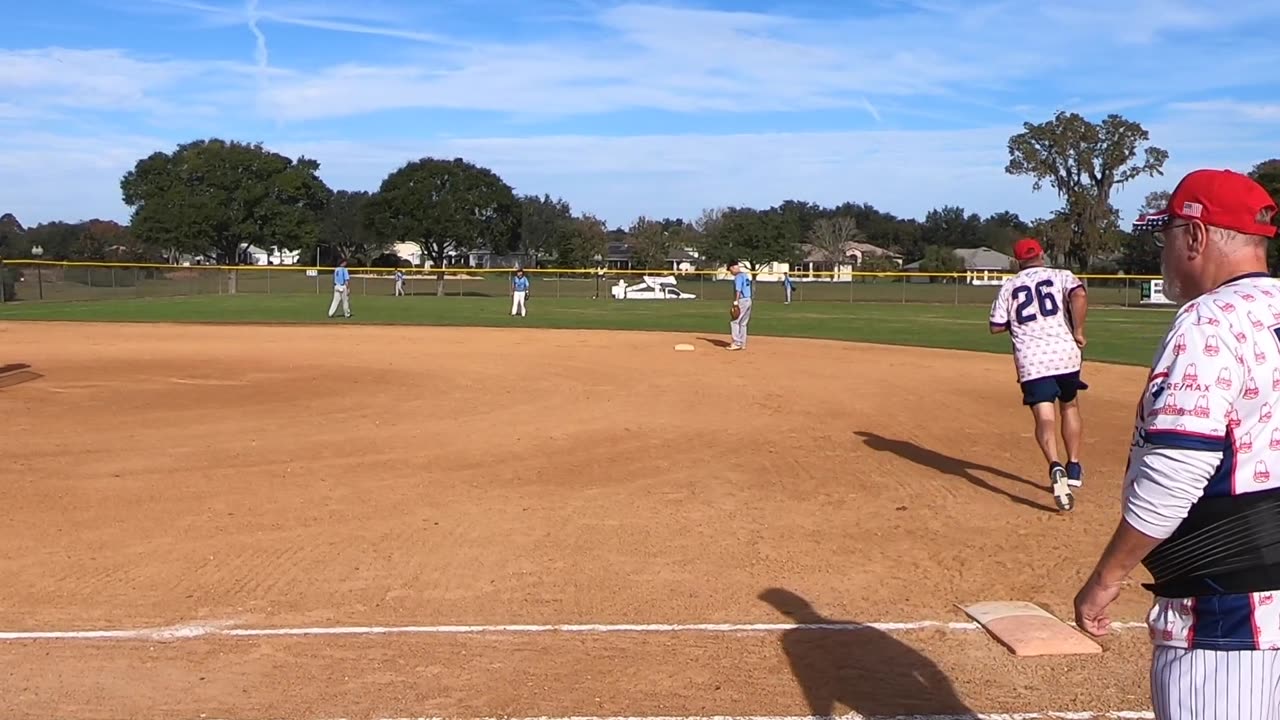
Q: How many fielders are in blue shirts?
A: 5